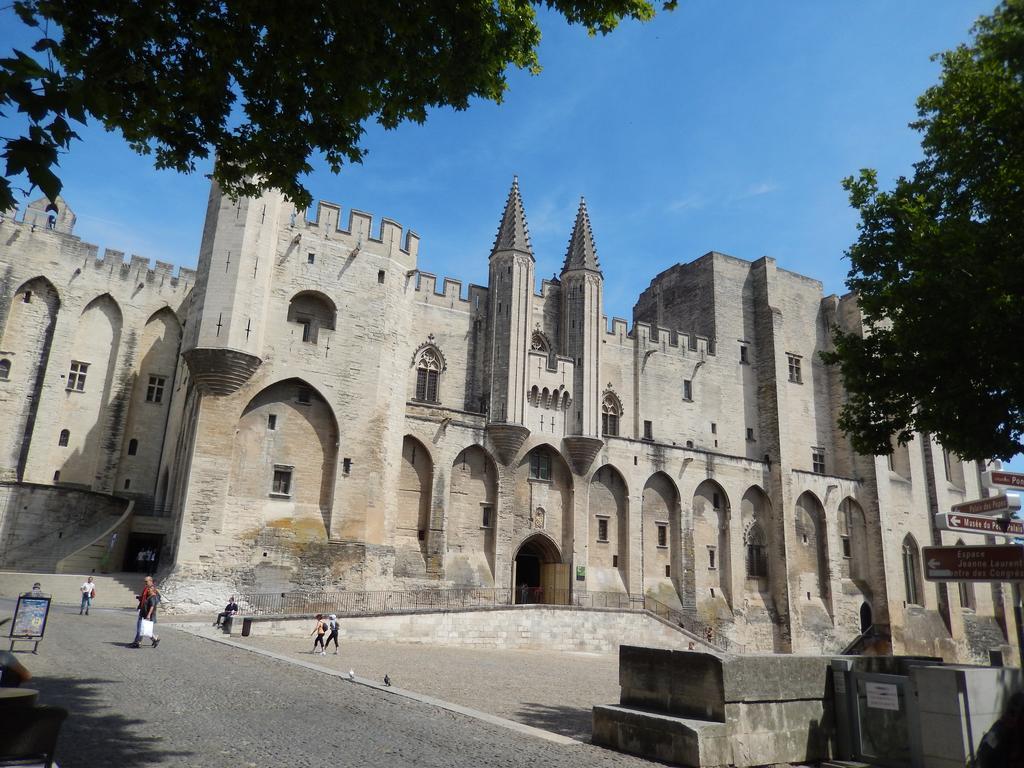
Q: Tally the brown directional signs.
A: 4